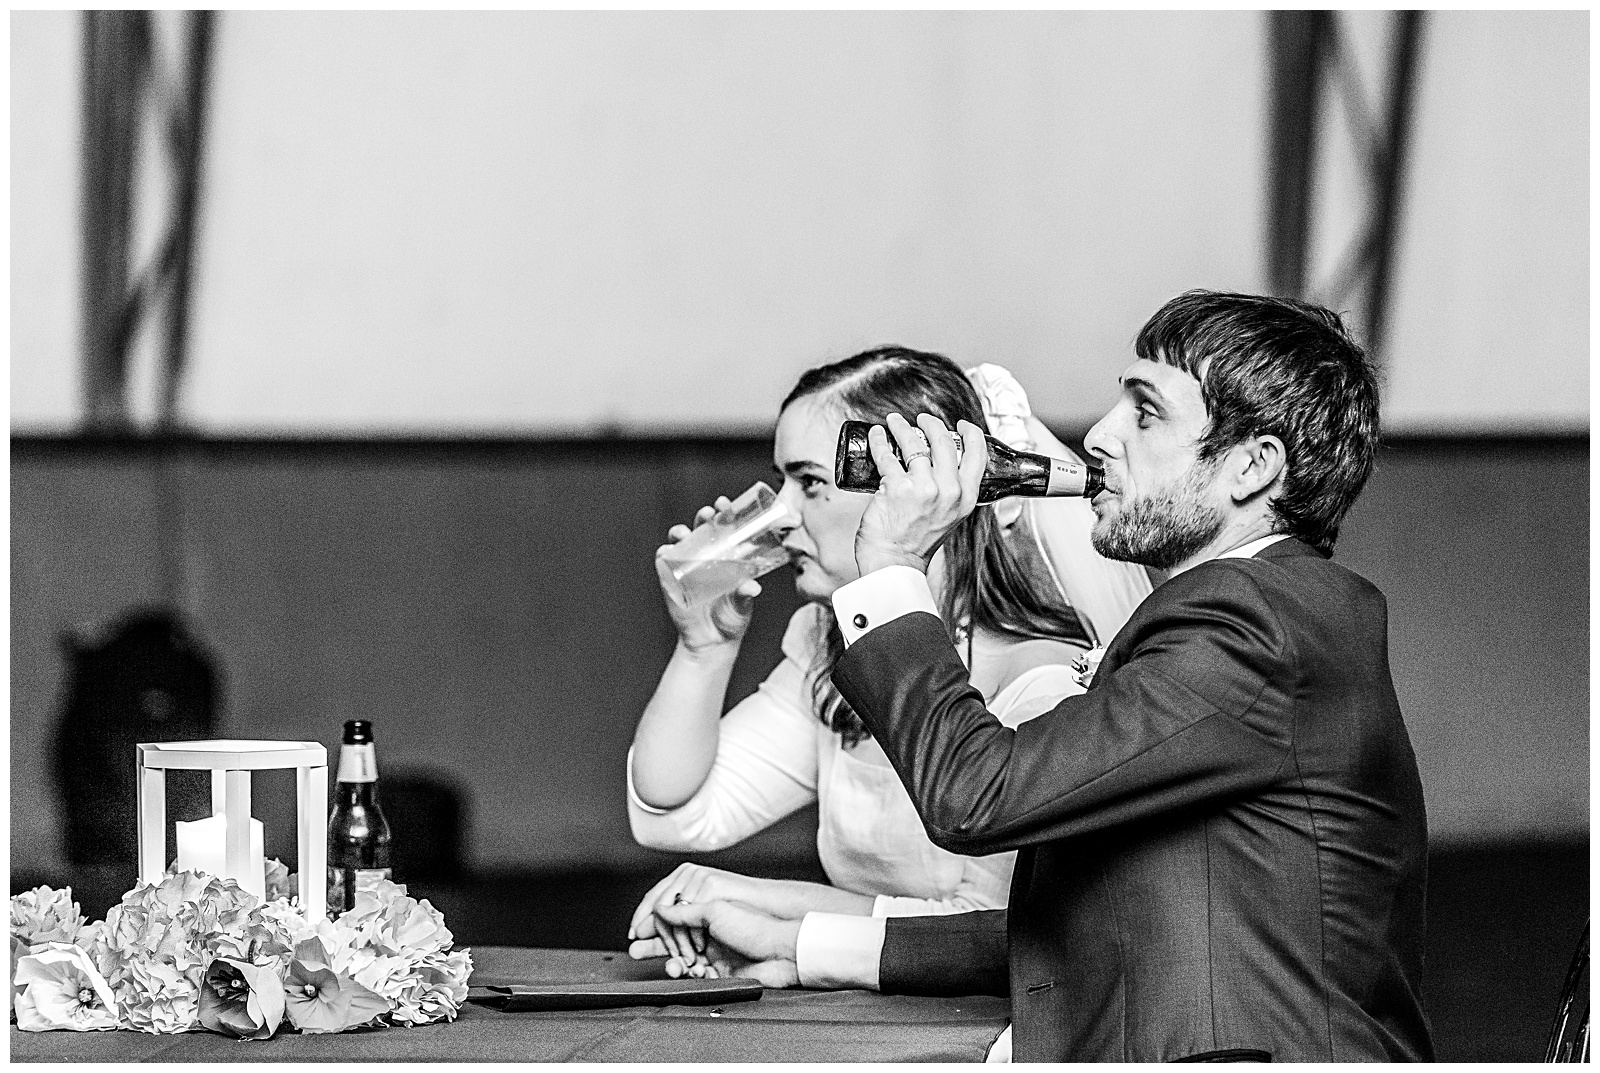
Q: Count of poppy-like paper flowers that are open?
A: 3